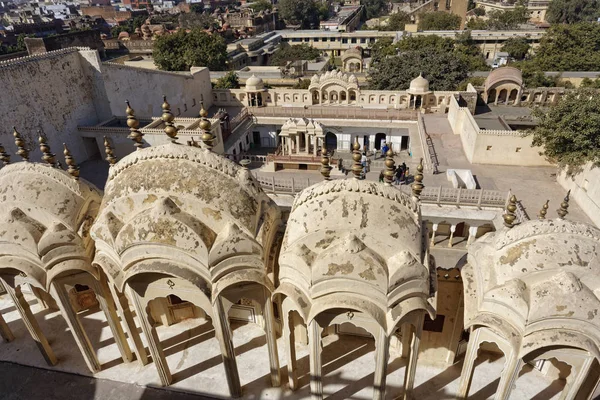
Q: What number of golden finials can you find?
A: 15